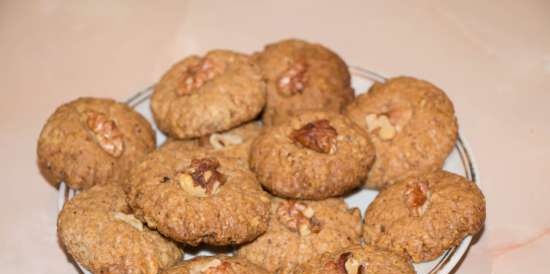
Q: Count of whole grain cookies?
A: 12